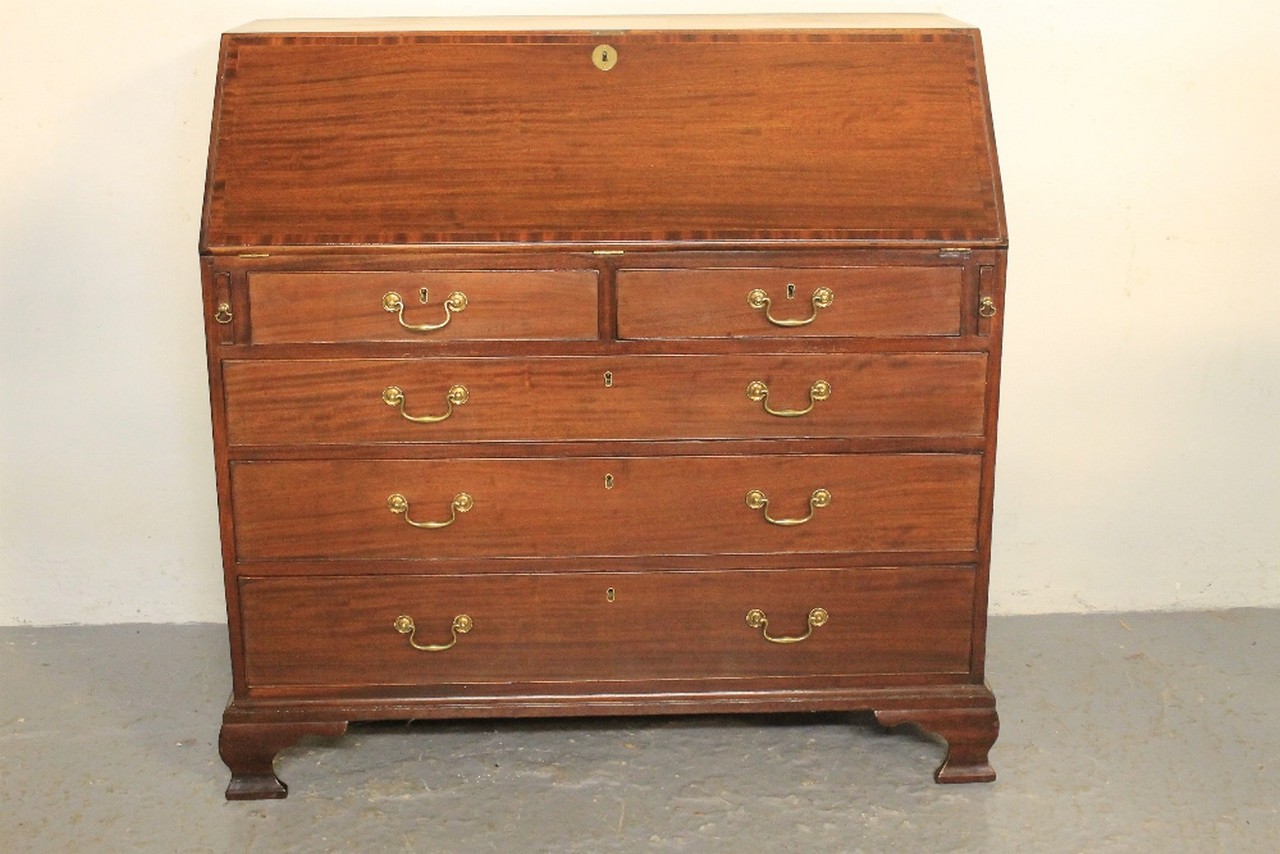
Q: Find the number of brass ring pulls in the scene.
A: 2